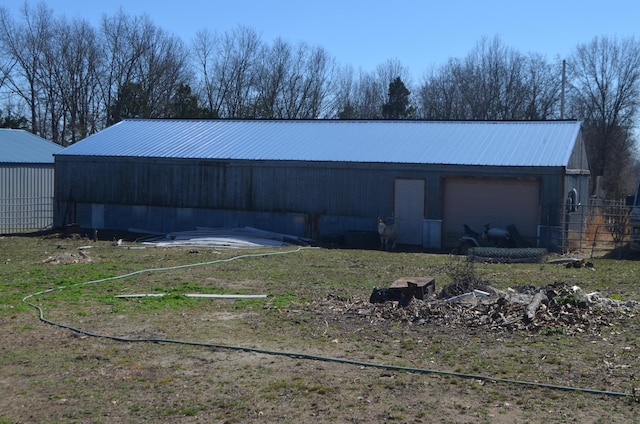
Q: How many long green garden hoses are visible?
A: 1